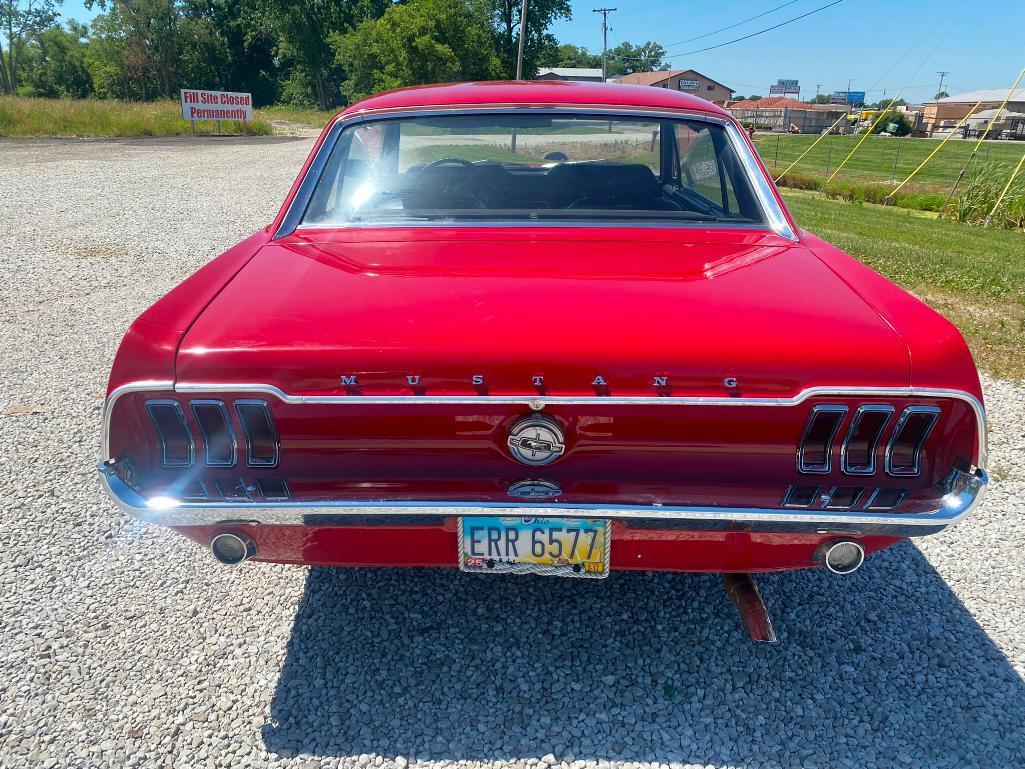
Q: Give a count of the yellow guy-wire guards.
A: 5